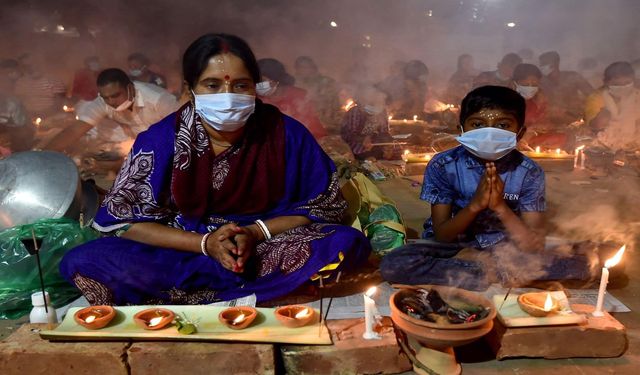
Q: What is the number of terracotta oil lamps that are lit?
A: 5